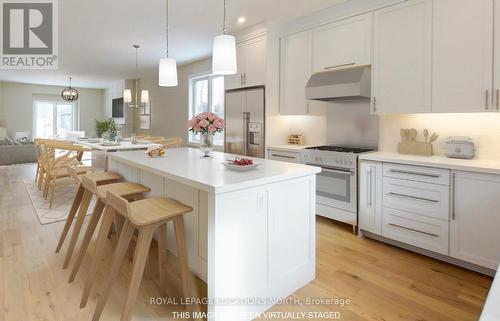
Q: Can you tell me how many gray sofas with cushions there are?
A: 1